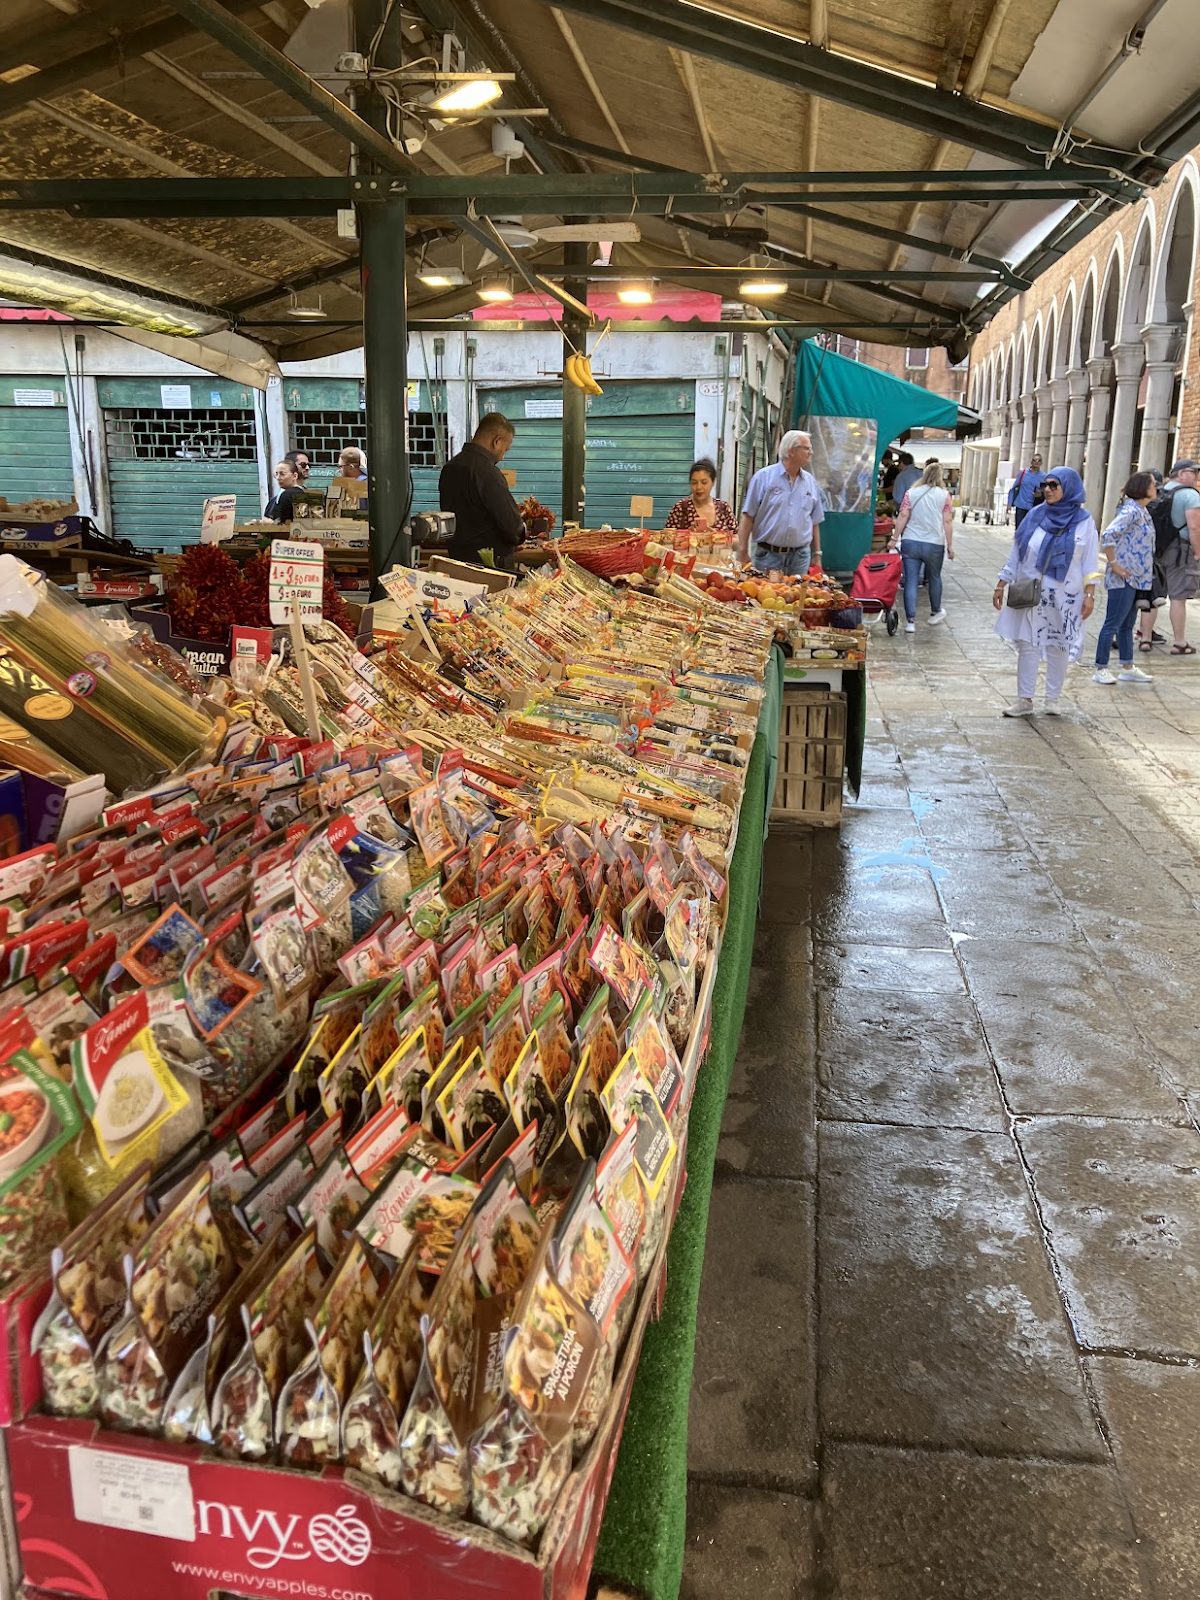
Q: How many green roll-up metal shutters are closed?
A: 4